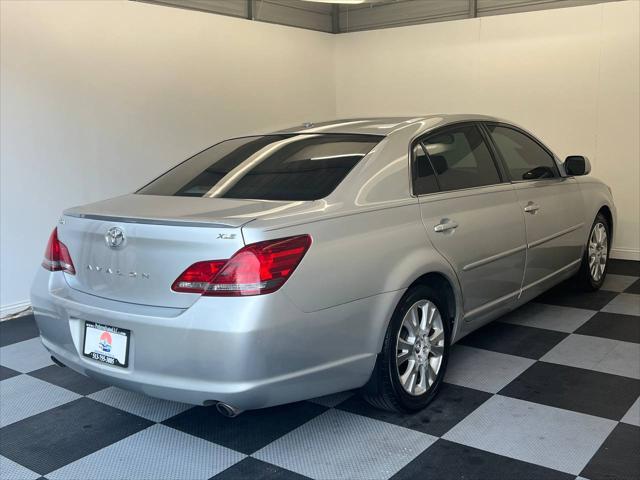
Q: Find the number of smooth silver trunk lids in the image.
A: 1